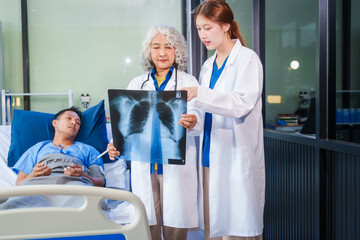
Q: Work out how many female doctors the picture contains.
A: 2